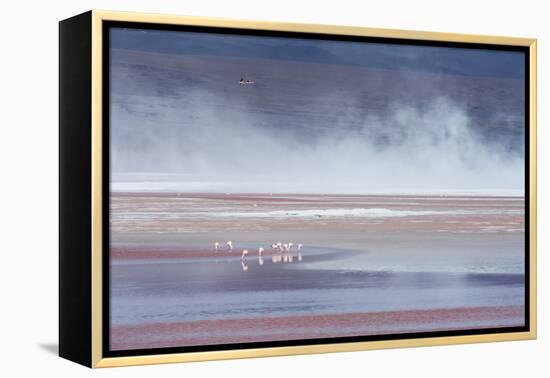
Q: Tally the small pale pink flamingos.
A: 9